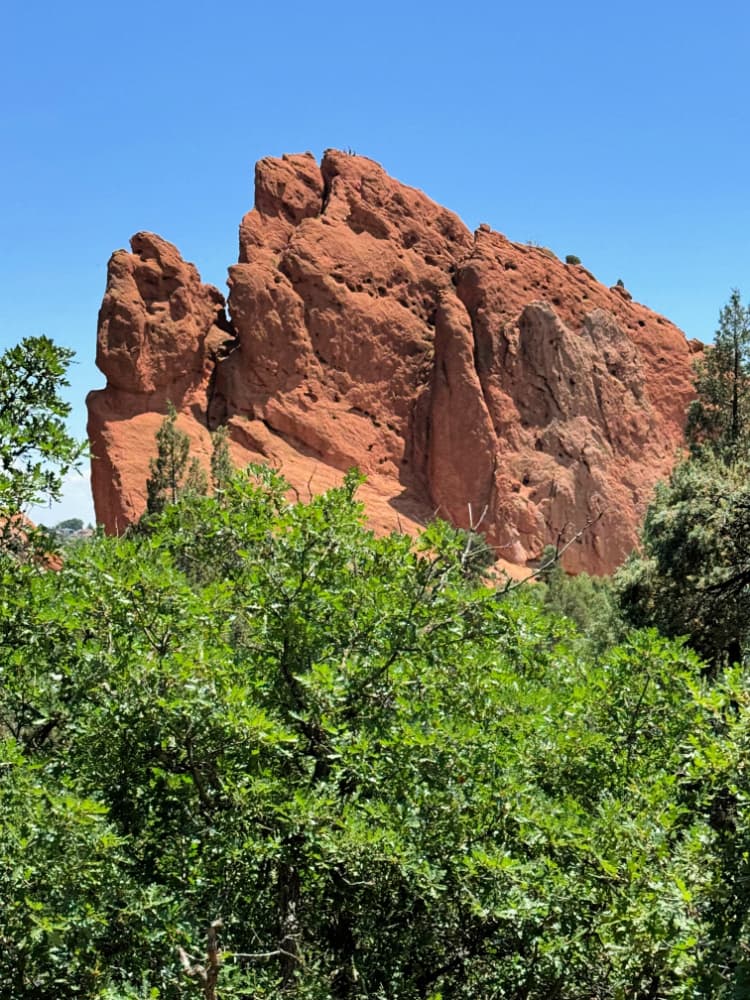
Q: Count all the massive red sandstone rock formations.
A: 1